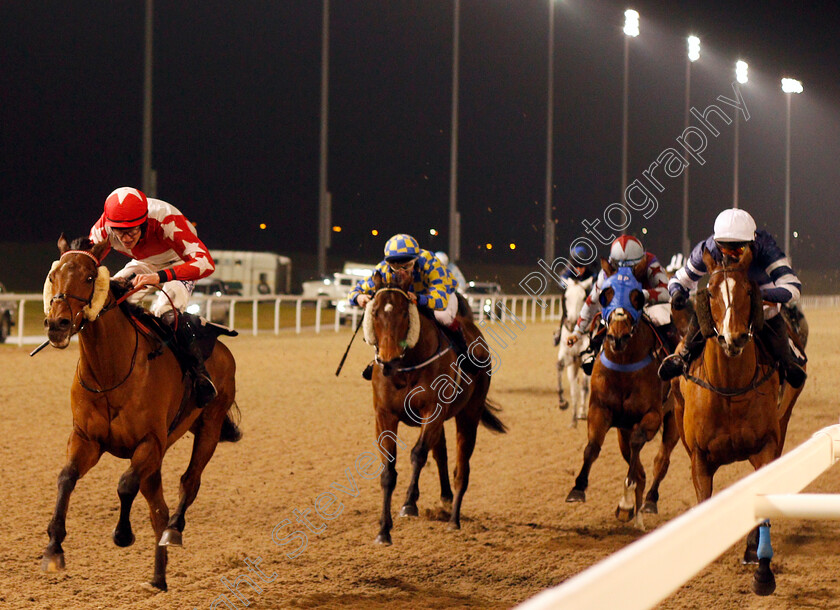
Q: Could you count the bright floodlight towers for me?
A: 4